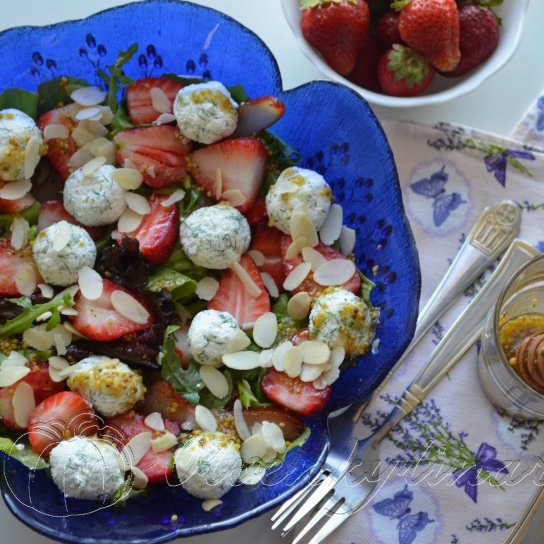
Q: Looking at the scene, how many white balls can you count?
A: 11